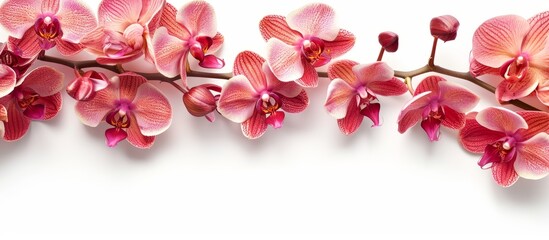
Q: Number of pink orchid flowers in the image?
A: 11